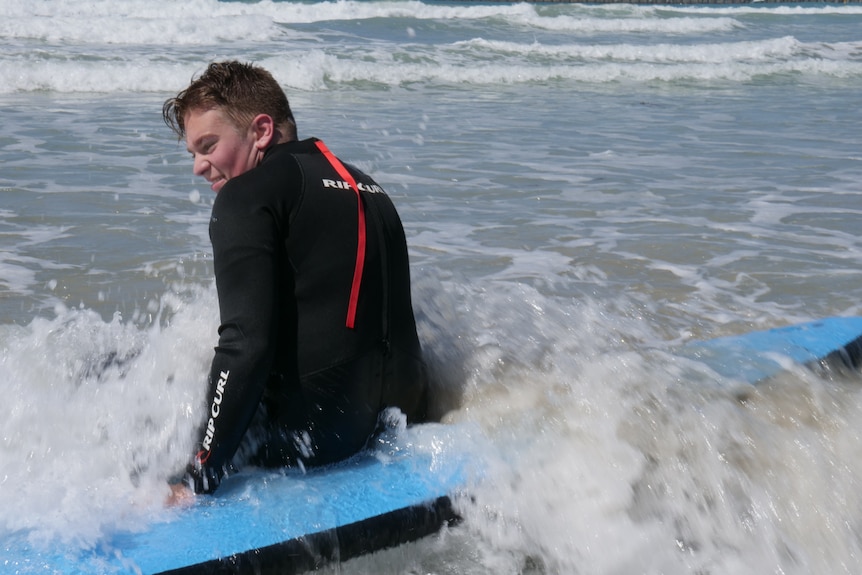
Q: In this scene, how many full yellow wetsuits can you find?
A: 0